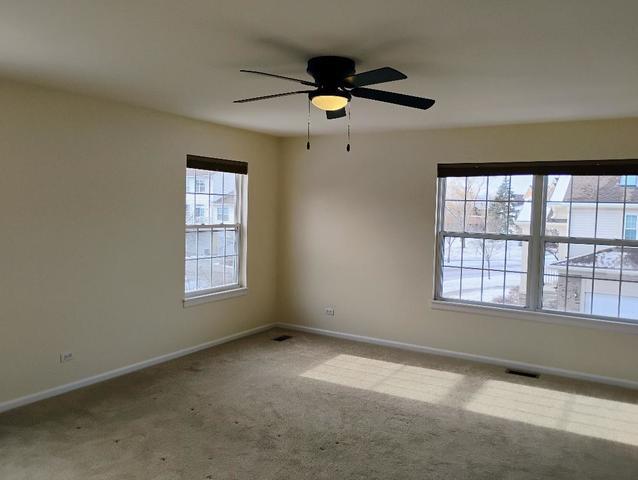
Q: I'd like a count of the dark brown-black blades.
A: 5